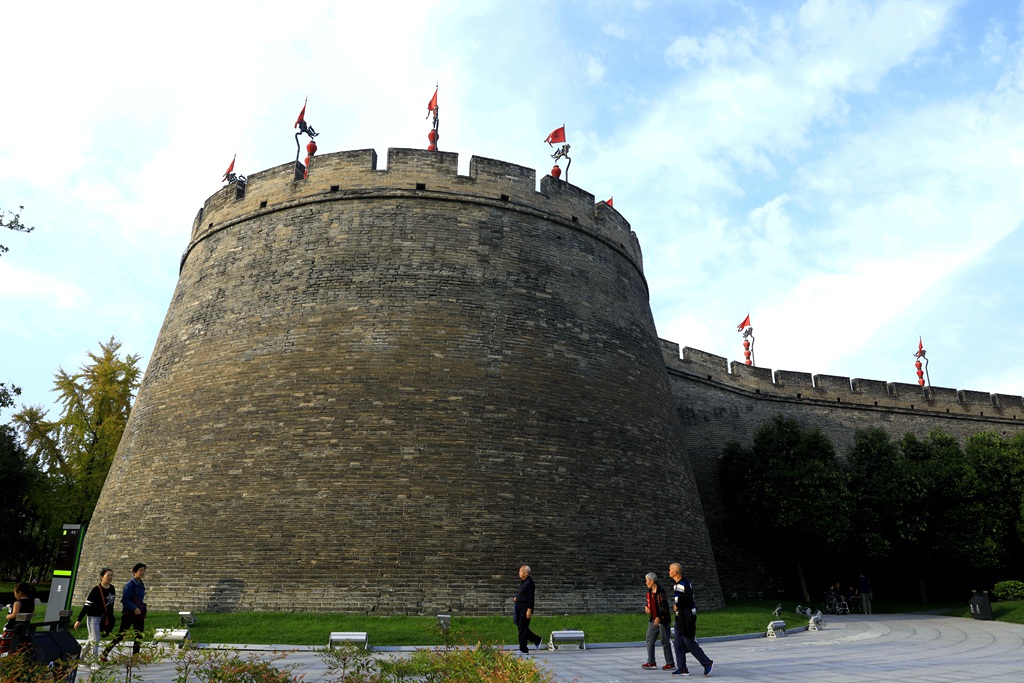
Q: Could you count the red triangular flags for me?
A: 7